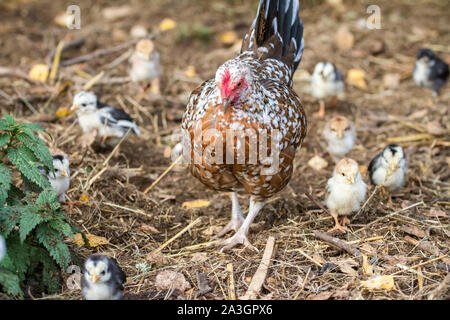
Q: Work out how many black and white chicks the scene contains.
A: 6